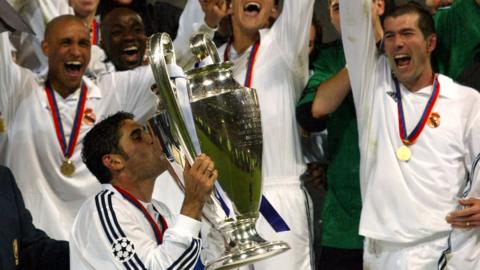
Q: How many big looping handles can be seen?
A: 2